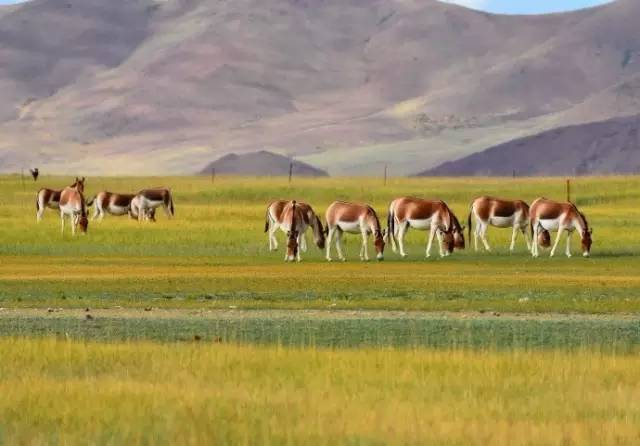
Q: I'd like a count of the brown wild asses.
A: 11